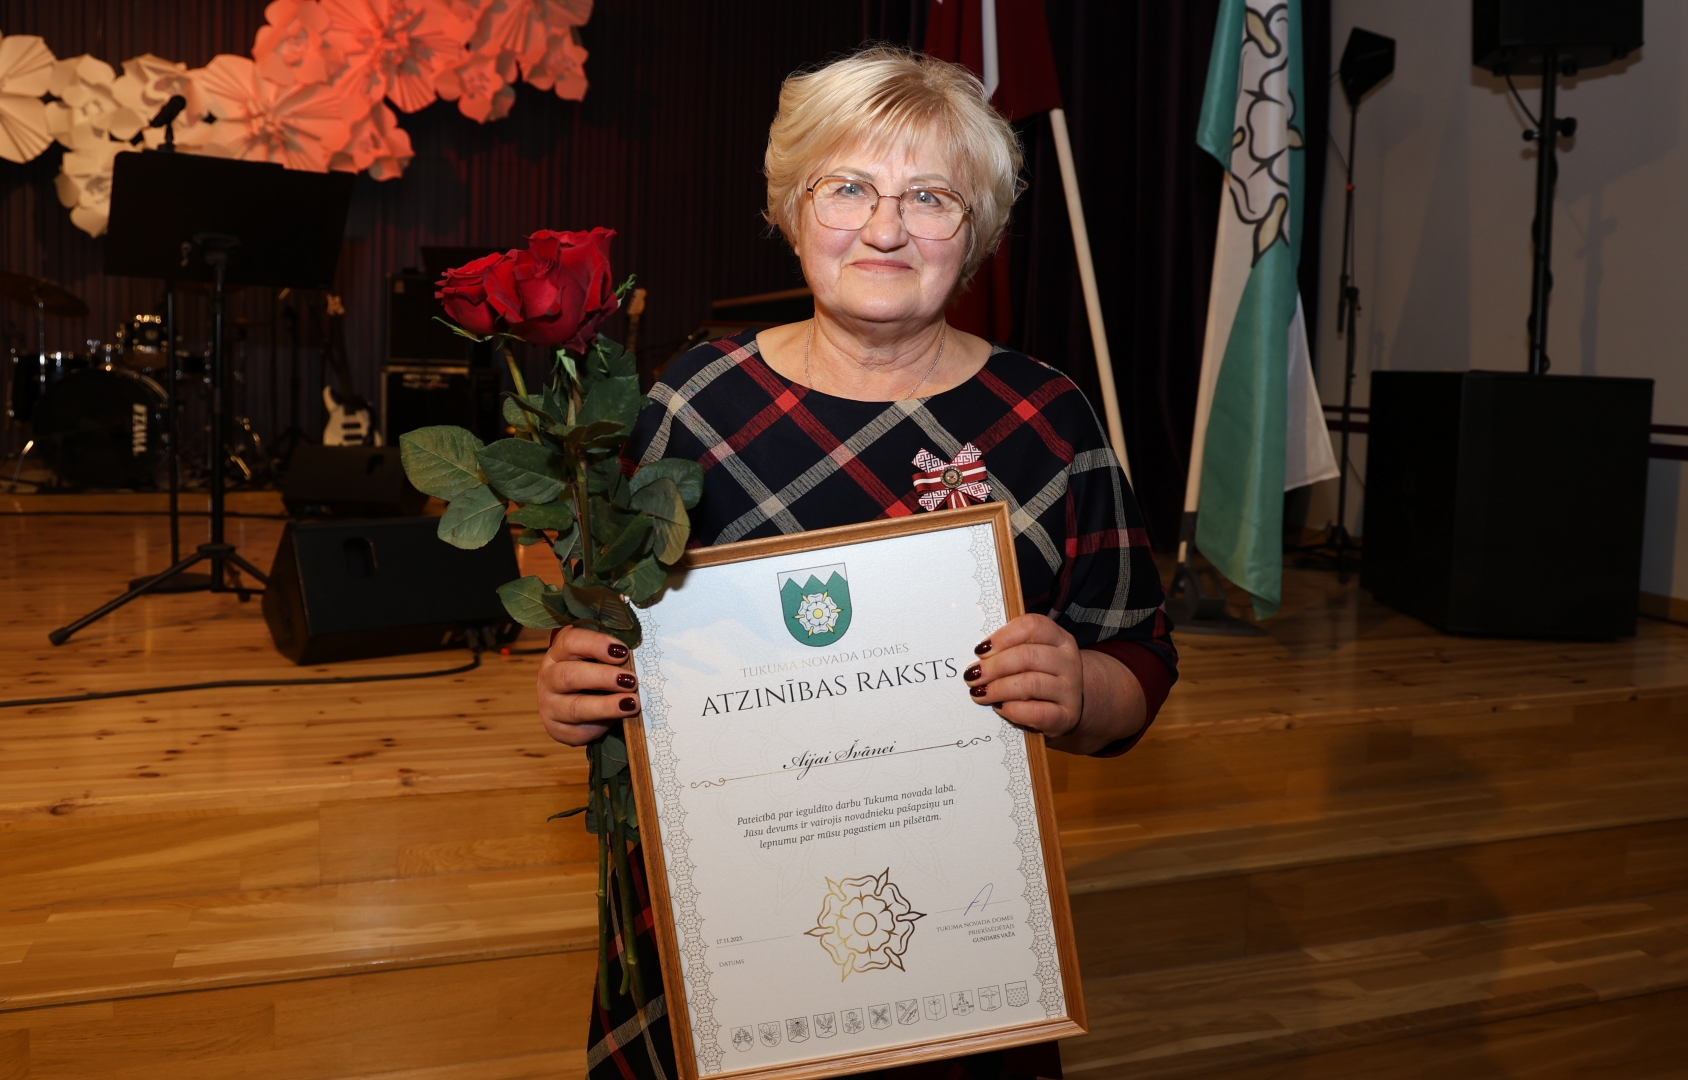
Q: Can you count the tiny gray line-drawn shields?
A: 11